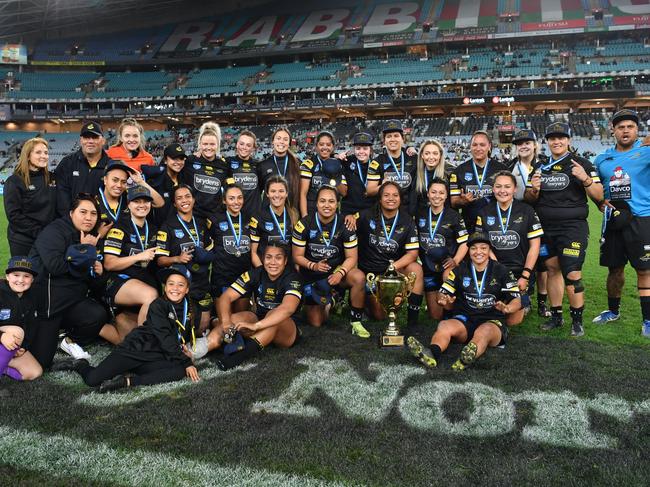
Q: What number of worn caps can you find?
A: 12